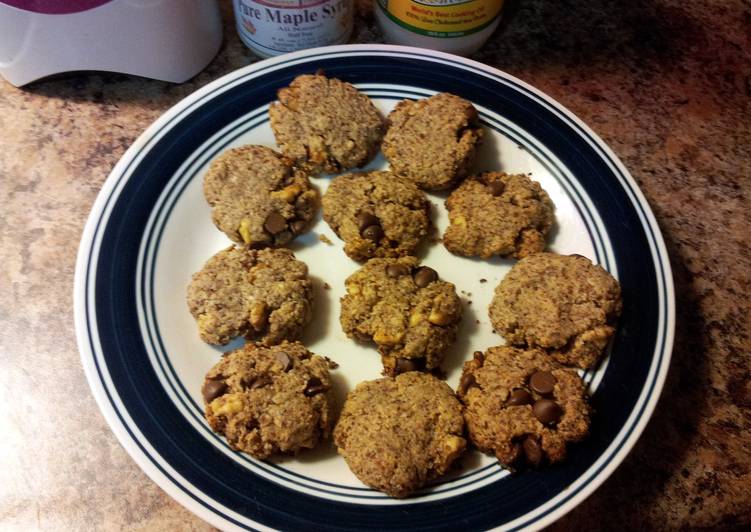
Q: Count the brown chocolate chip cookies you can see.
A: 11